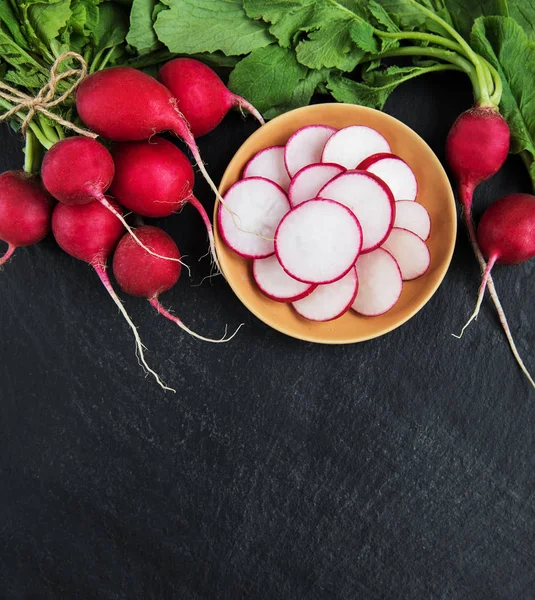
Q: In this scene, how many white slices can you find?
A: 13